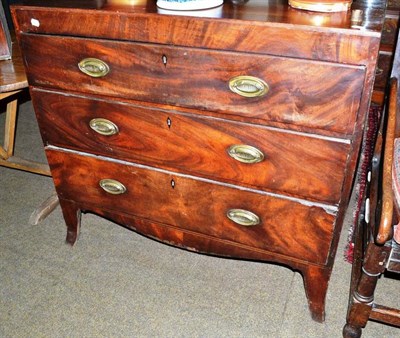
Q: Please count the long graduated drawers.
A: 3